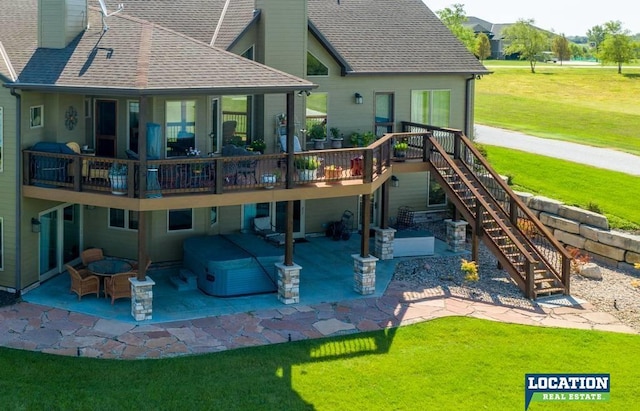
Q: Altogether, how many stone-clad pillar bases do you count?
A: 5